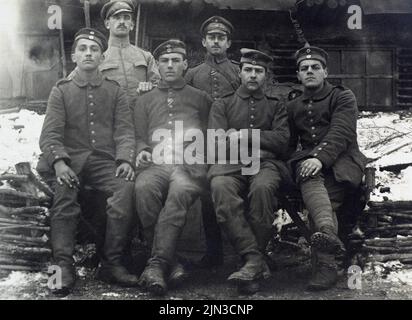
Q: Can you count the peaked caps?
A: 2